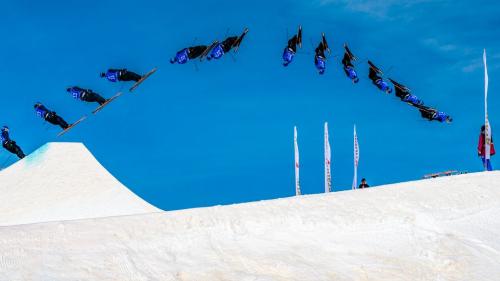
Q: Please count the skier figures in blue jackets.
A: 12